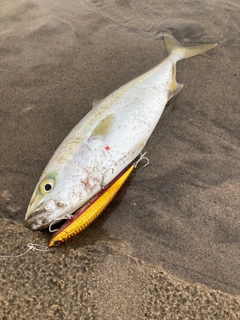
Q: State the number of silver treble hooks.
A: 3